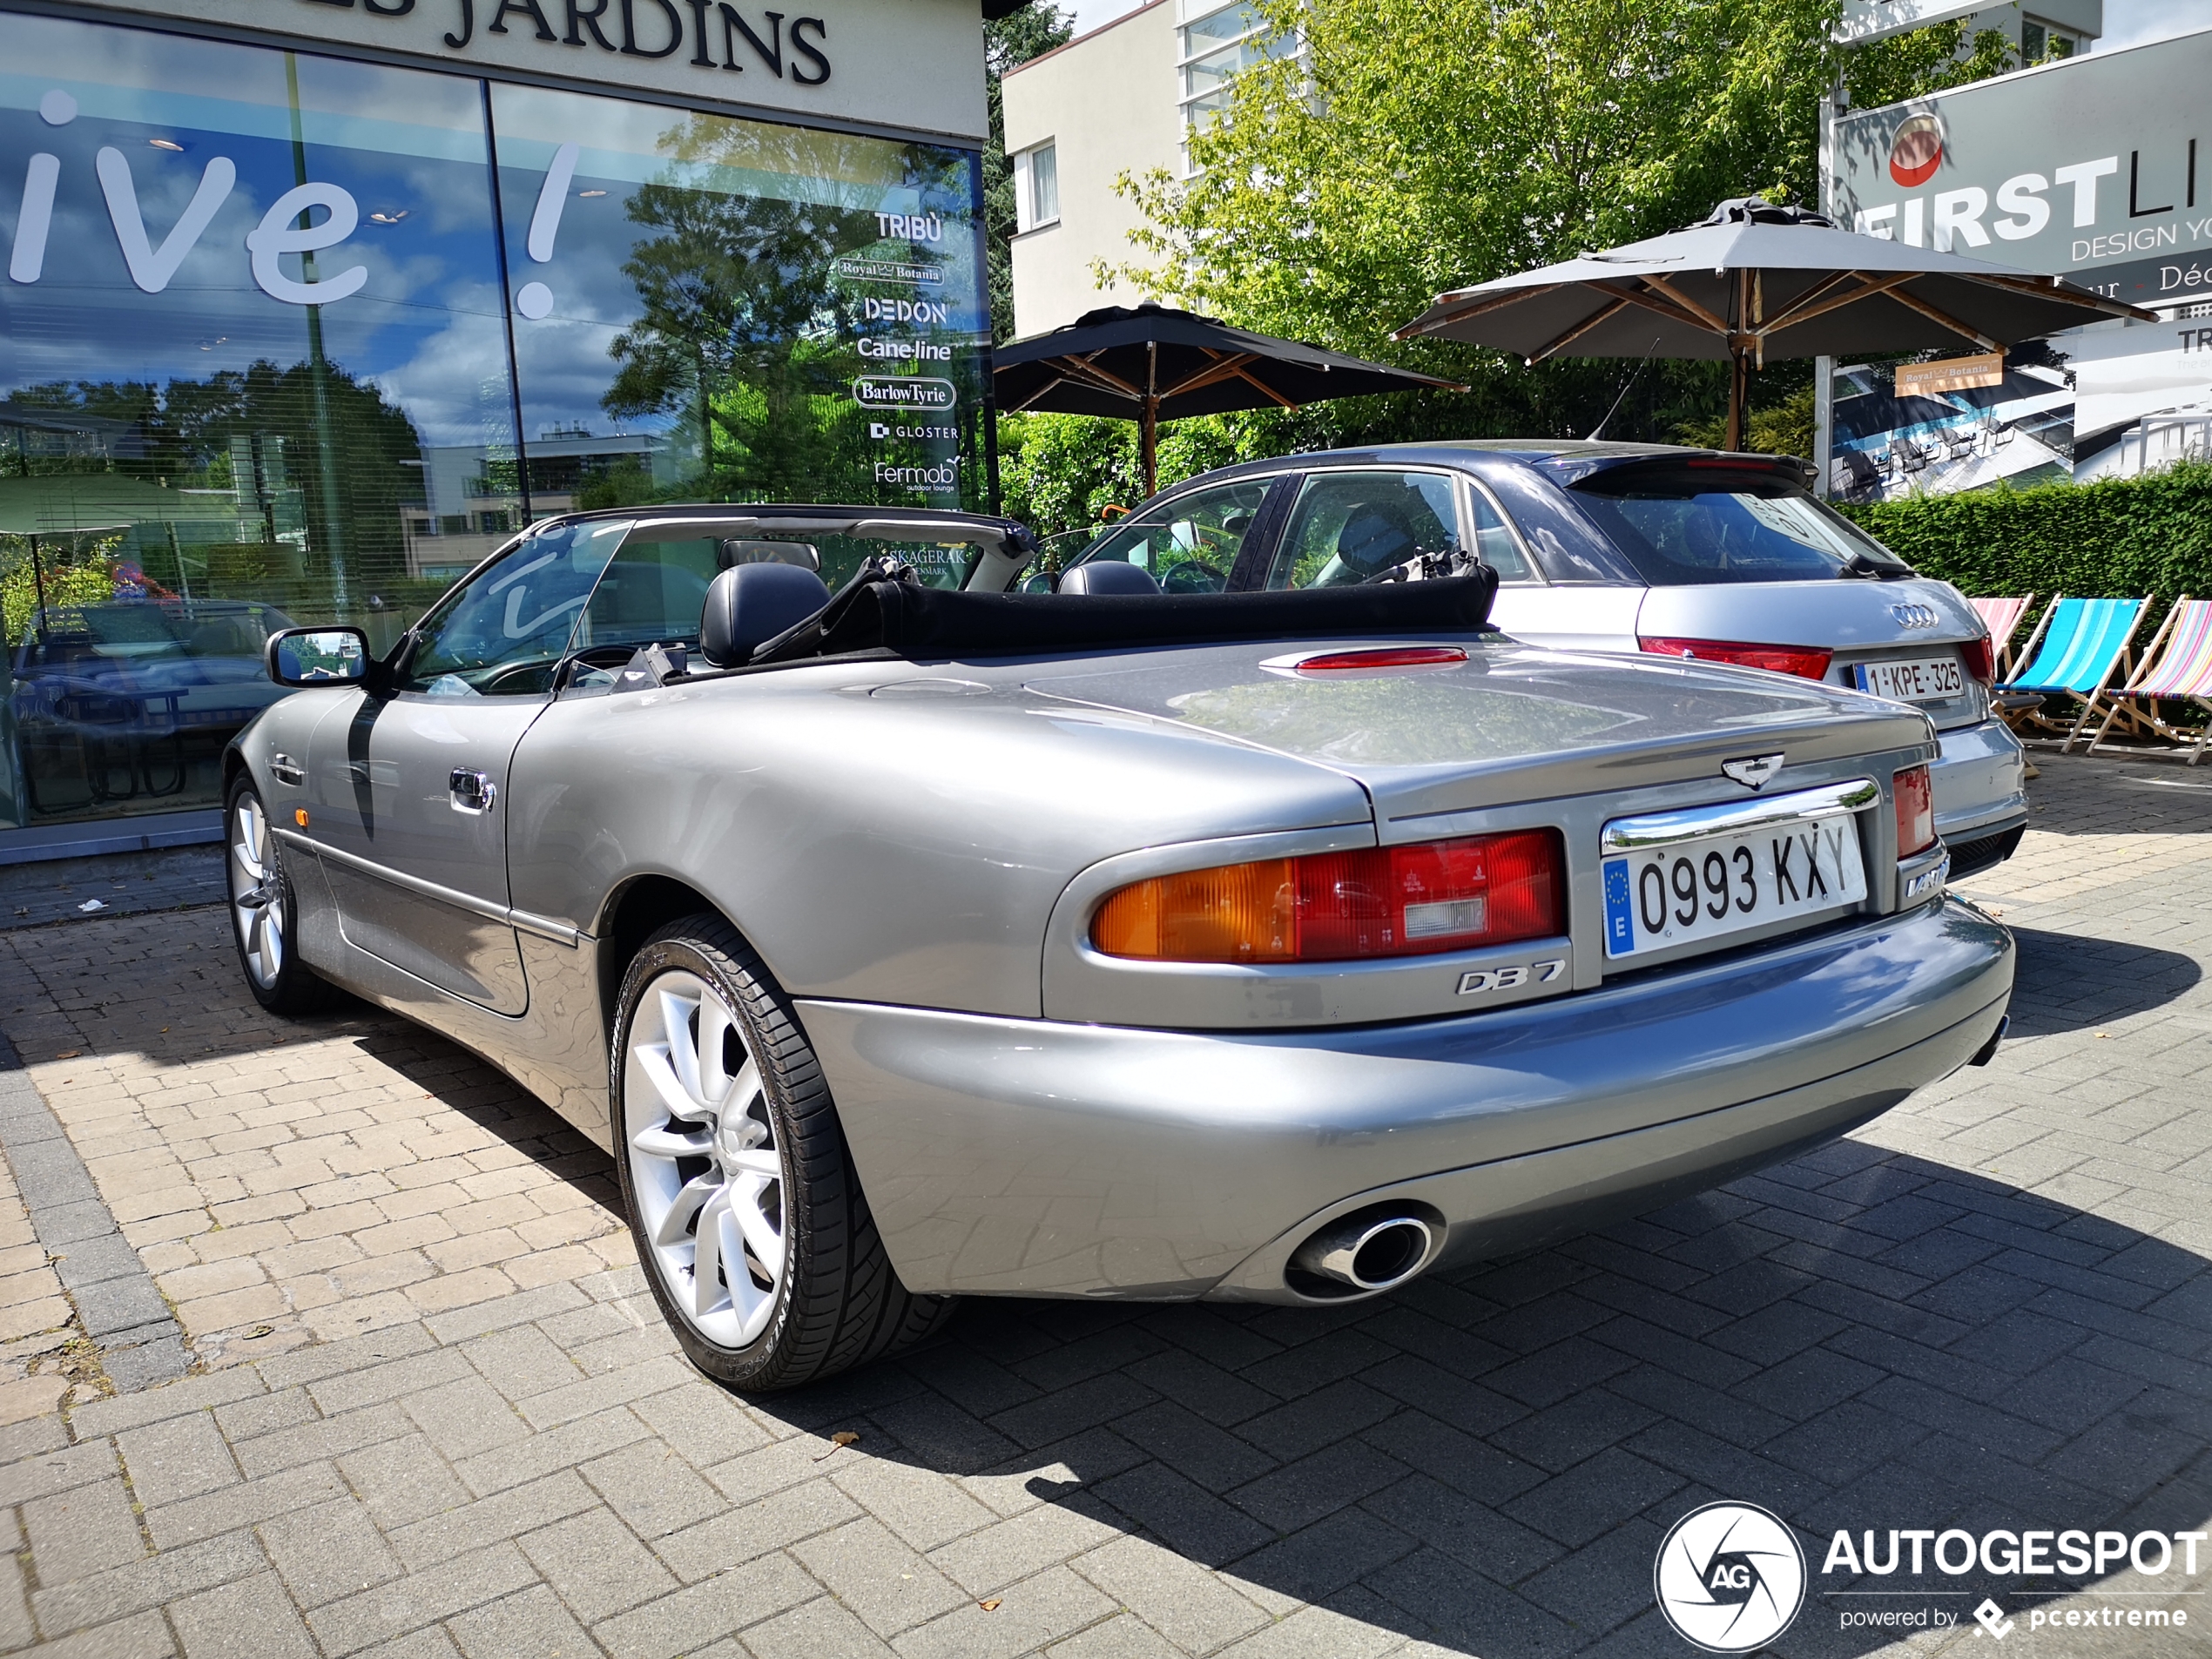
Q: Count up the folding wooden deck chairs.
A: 3